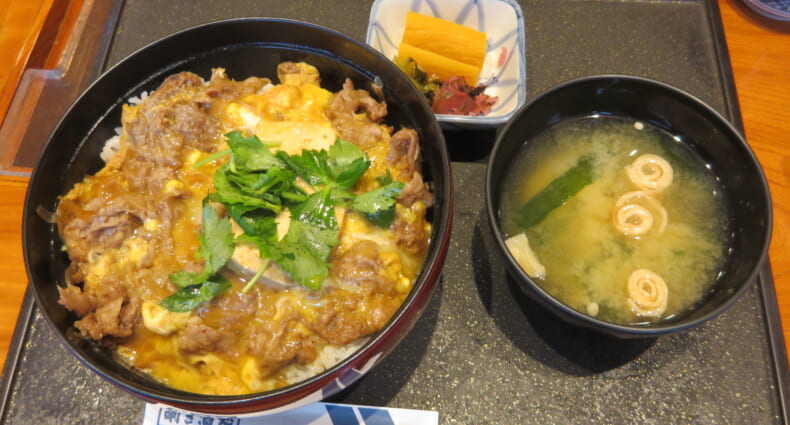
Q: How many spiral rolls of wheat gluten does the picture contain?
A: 3